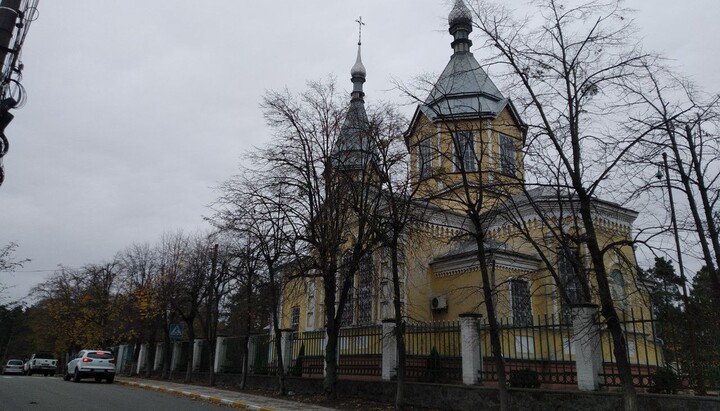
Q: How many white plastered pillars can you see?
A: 12